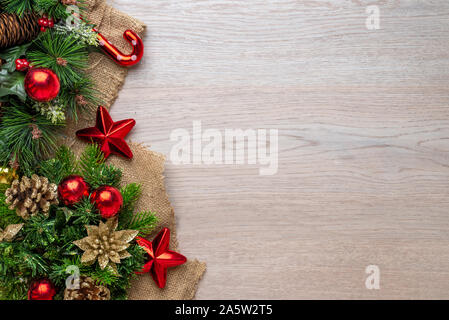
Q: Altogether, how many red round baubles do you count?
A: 4